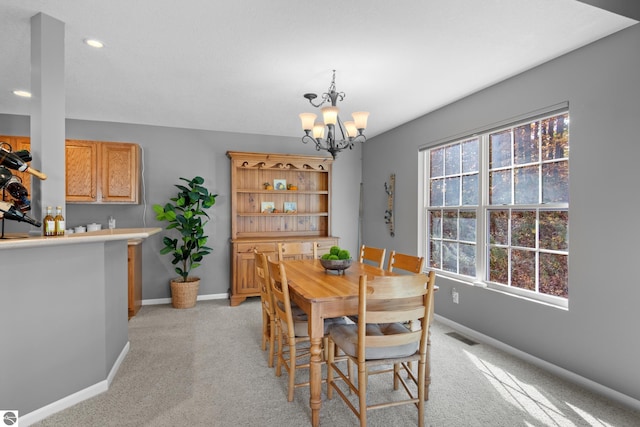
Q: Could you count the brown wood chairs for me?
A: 6